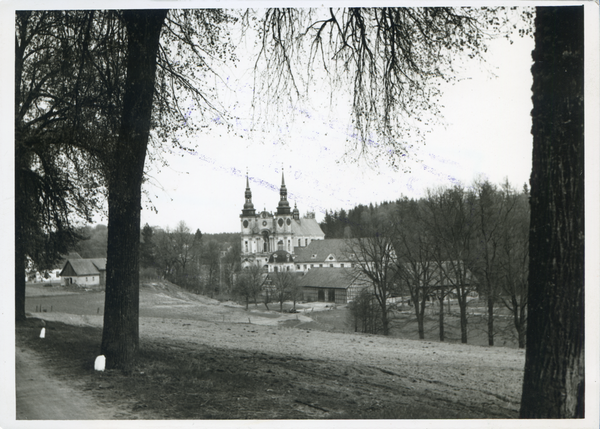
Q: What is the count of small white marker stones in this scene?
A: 2